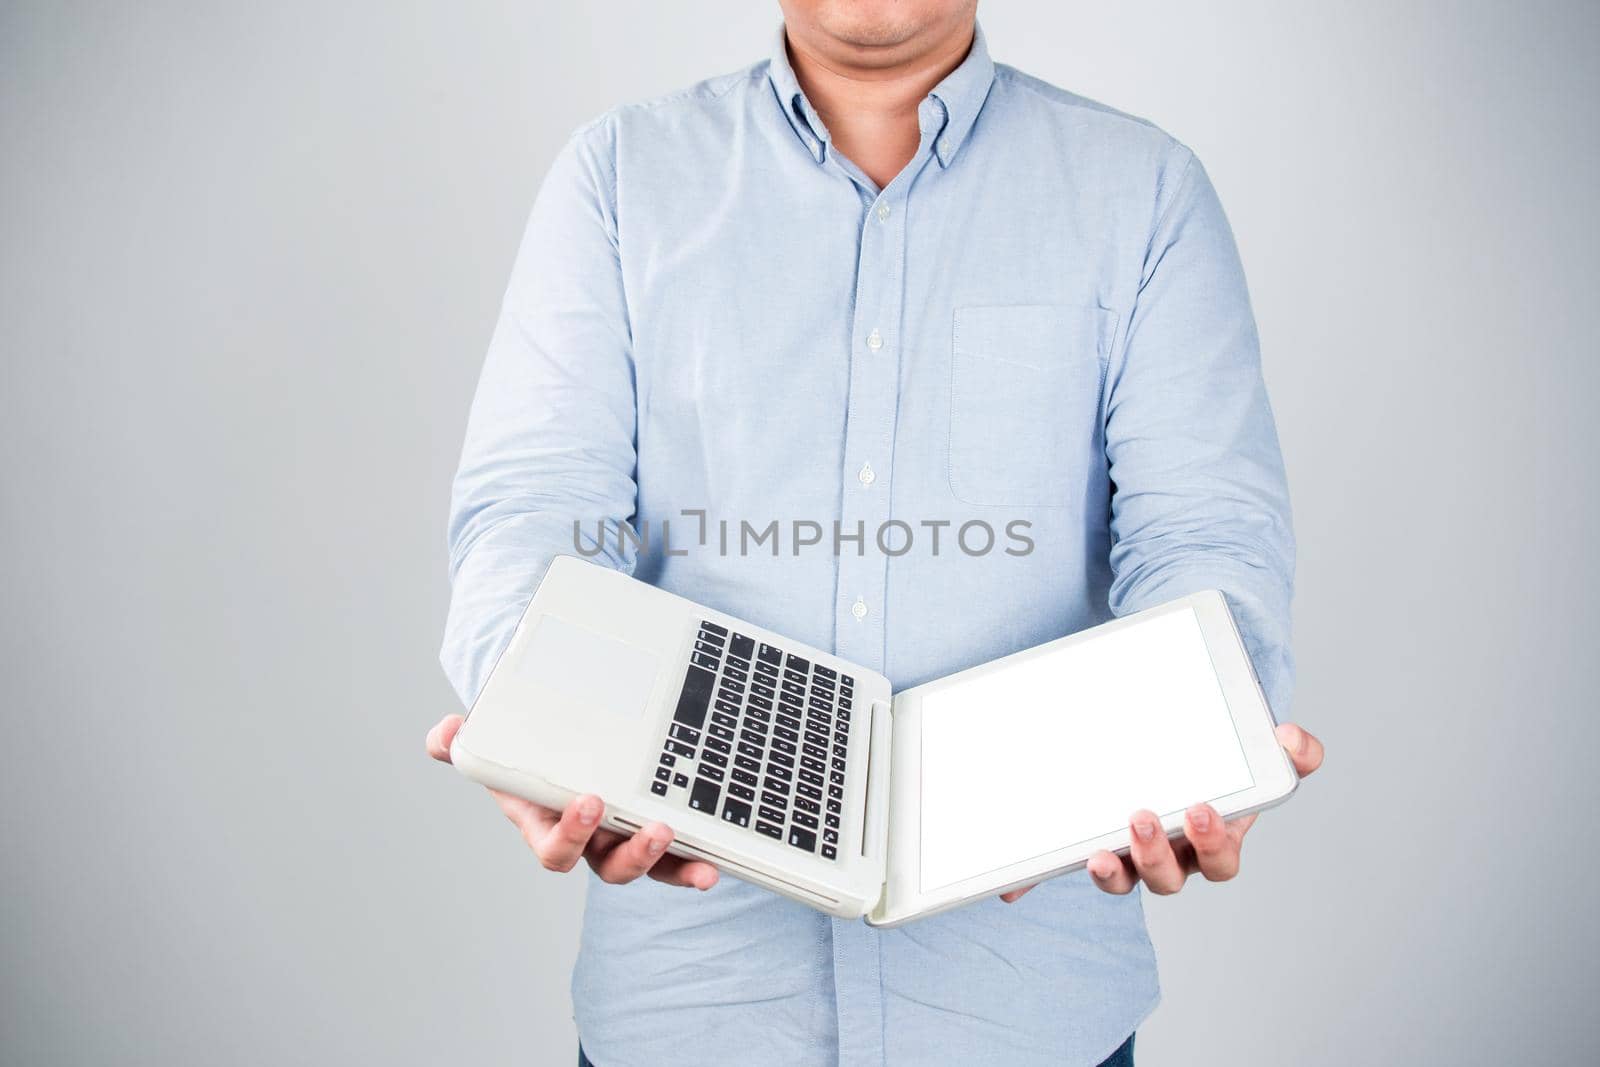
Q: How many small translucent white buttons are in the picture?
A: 6